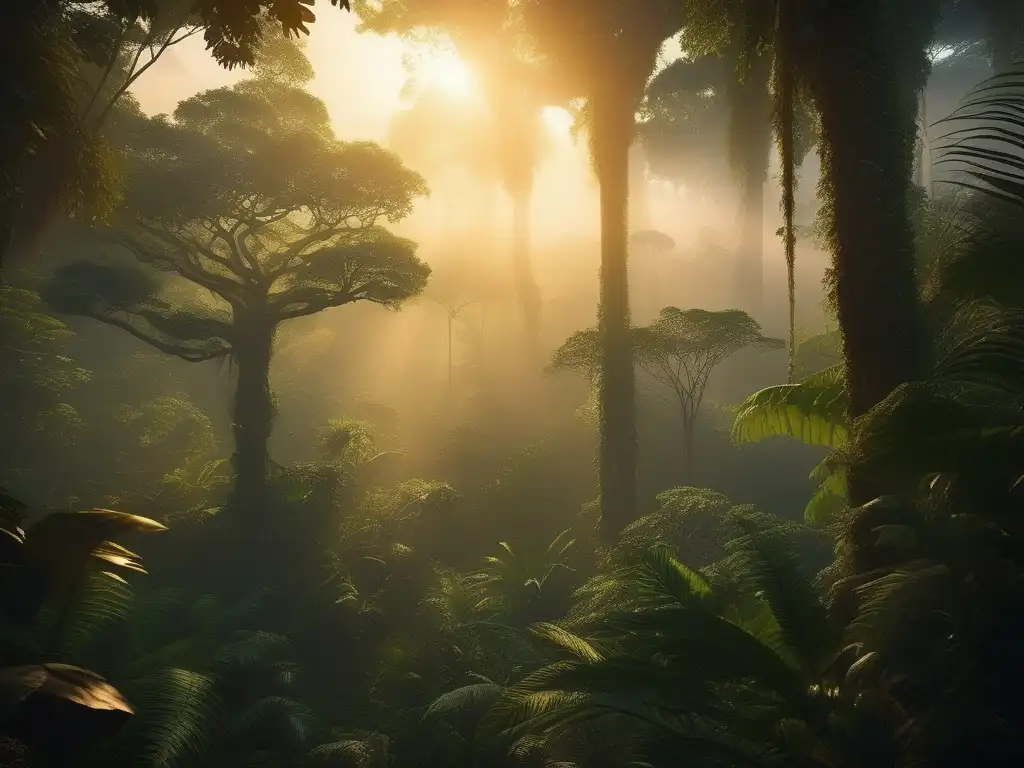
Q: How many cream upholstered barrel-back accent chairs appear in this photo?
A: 0